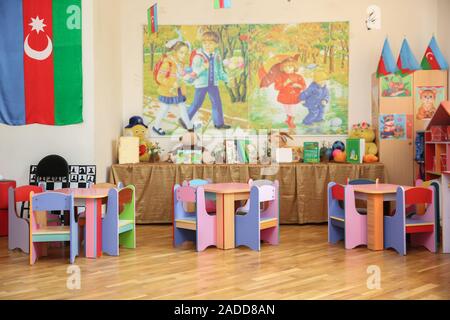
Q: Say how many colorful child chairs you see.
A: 12